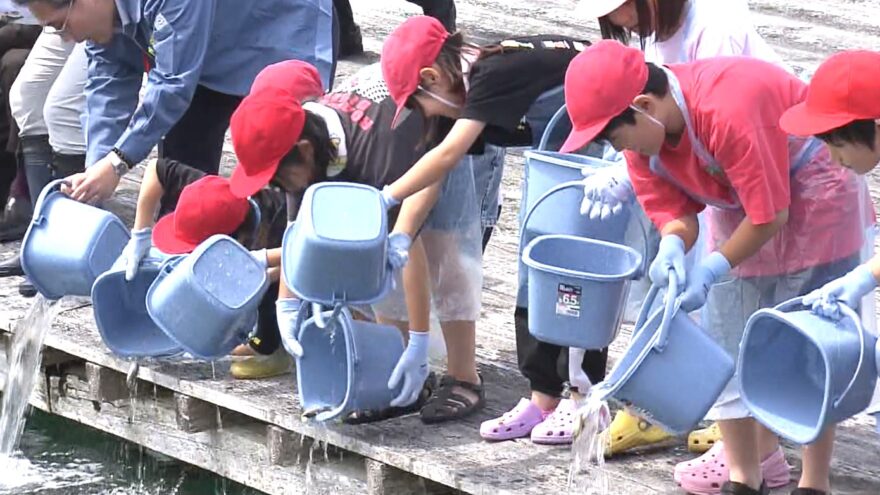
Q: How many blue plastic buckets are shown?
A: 9